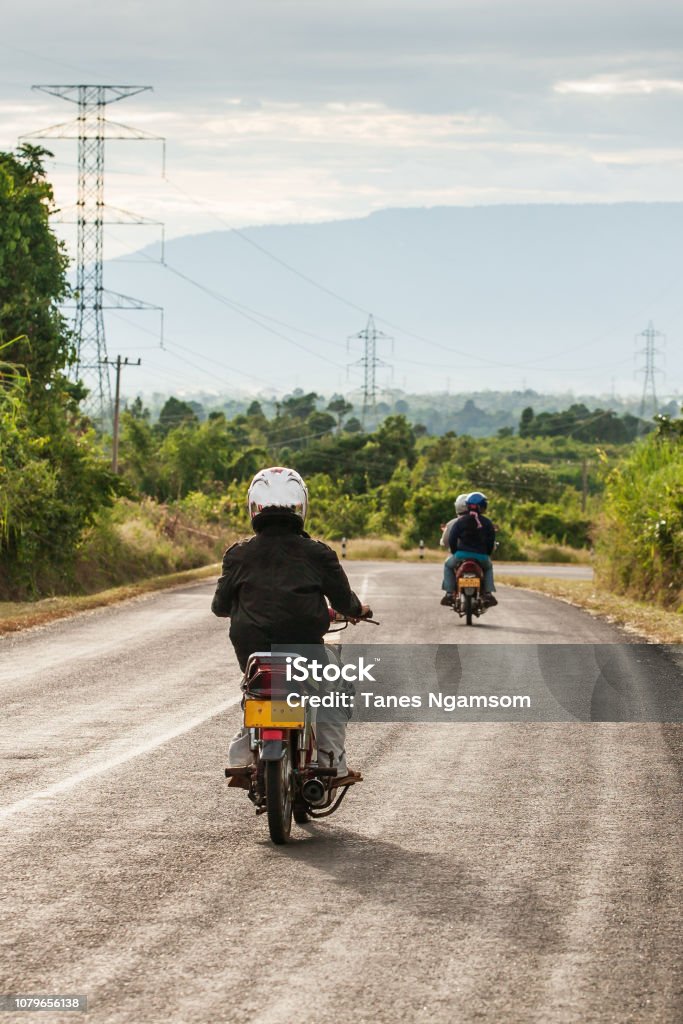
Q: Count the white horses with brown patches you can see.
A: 0